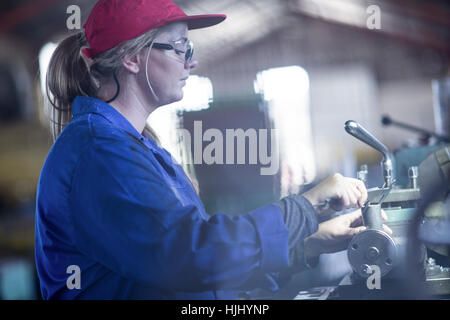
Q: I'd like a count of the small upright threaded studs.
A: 2